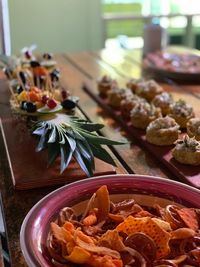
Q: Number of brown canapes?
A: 11